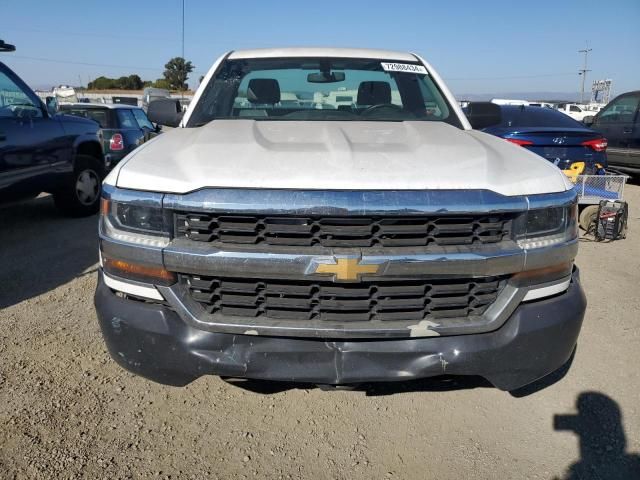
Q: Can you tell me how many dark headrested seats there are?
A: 2